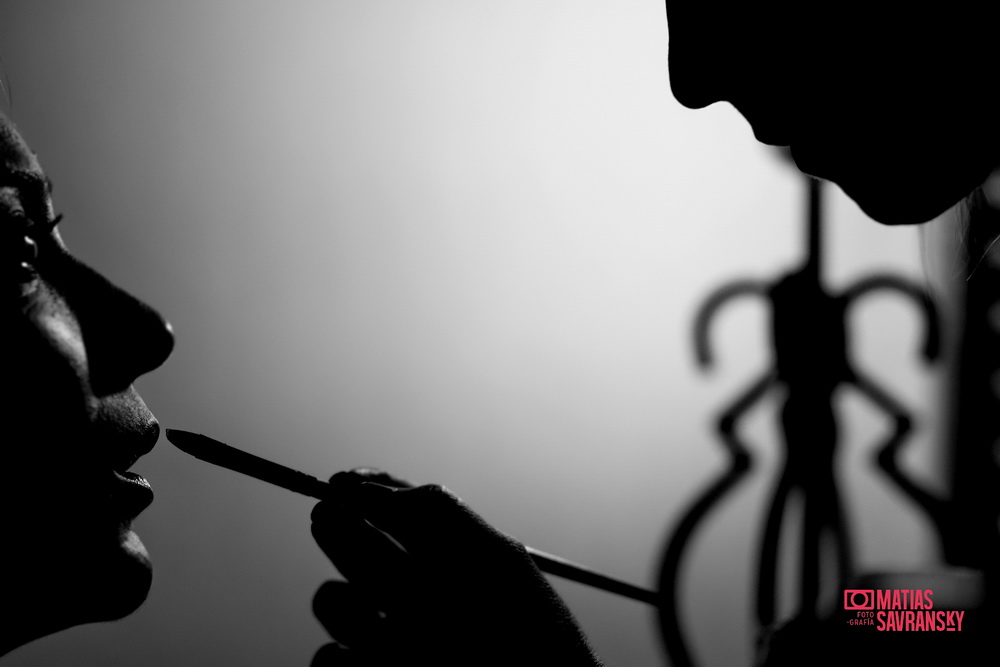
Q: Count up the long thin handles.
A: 1